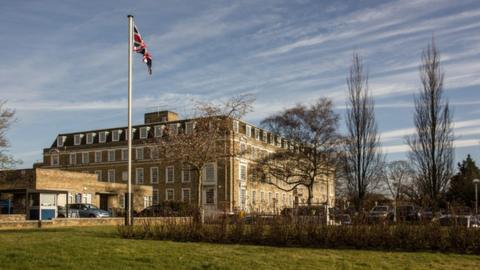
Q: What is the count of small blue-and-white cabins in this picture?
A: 1